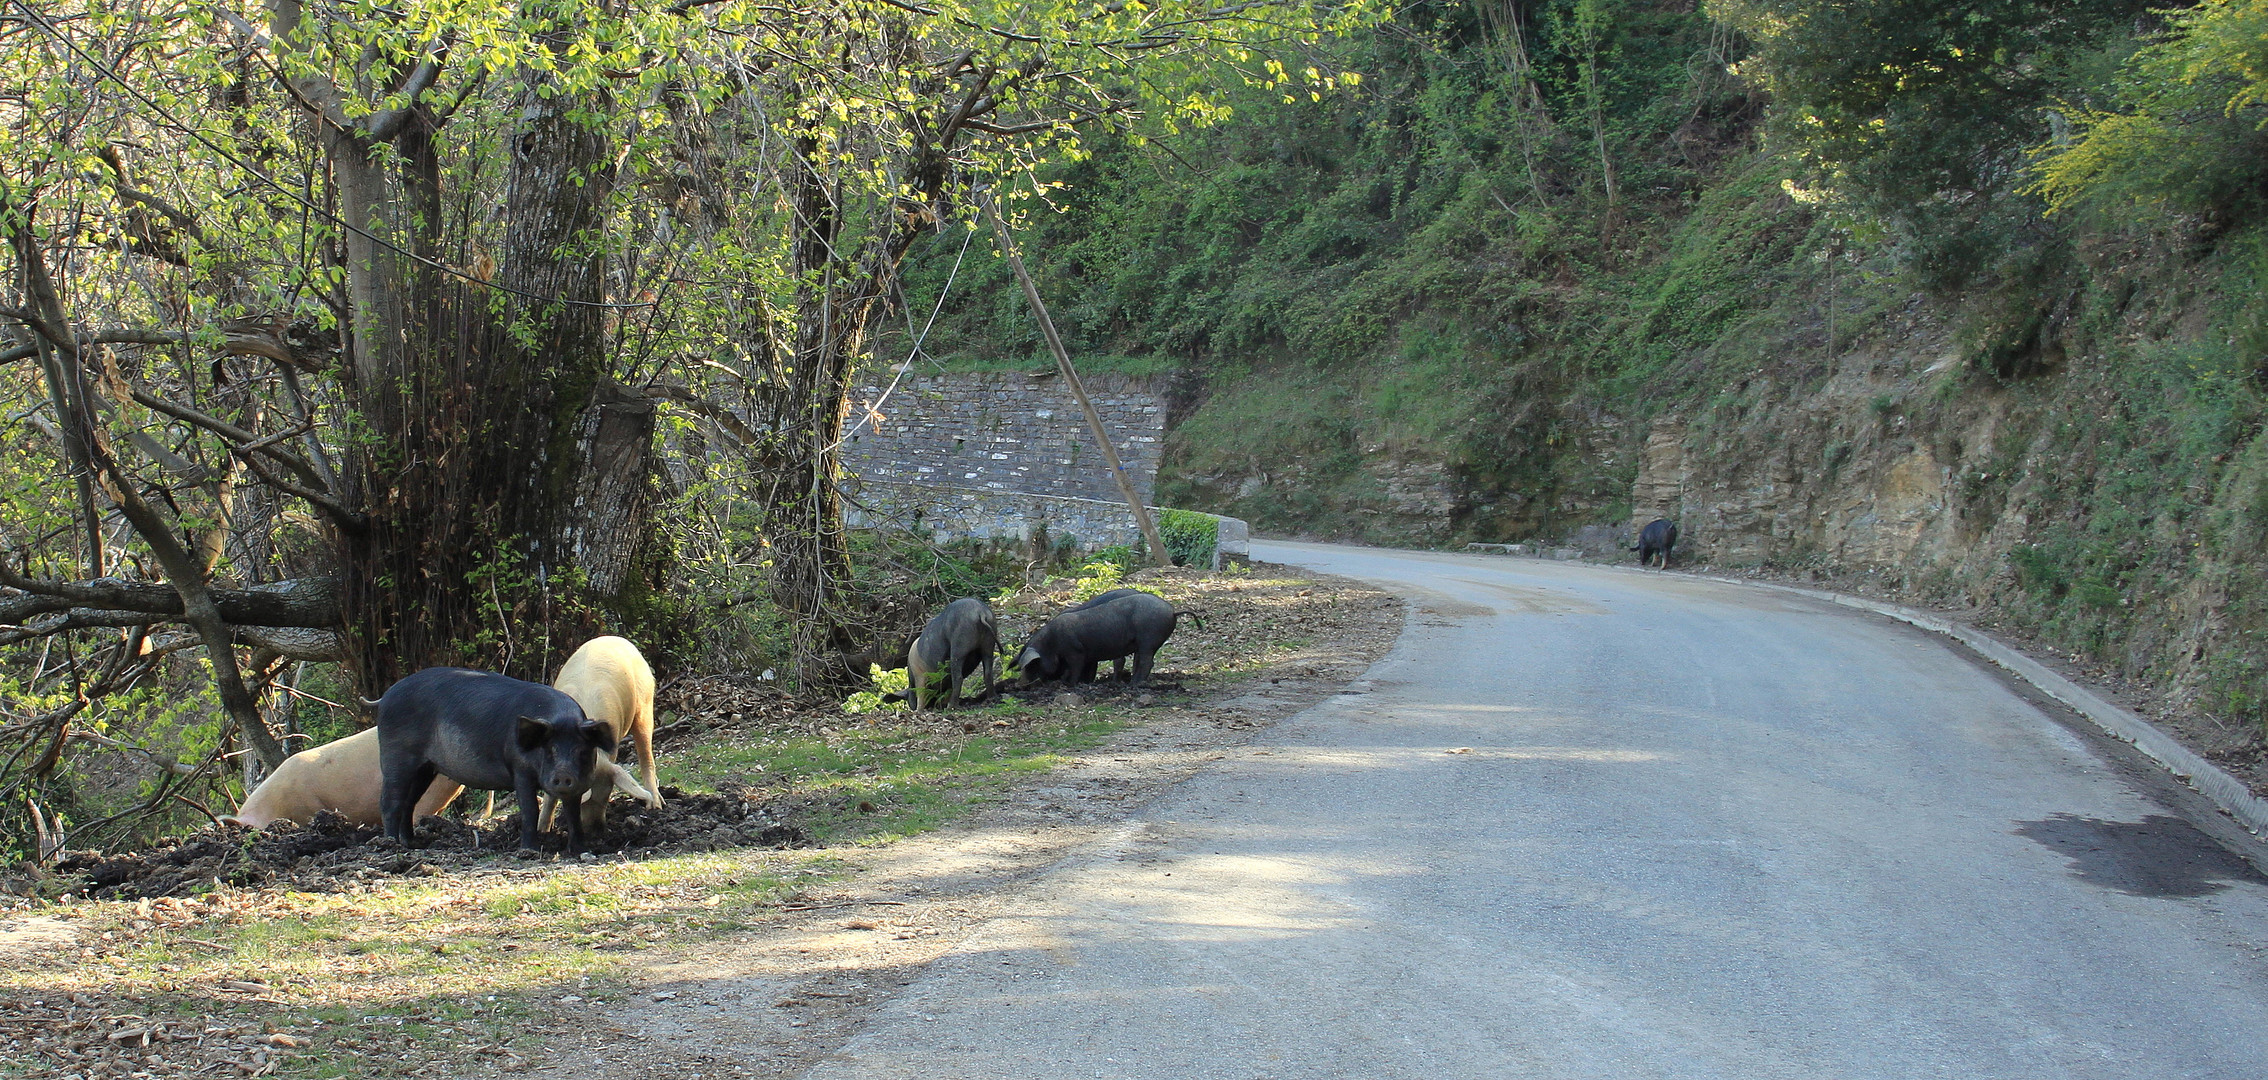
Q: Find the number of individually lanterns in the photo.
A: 0